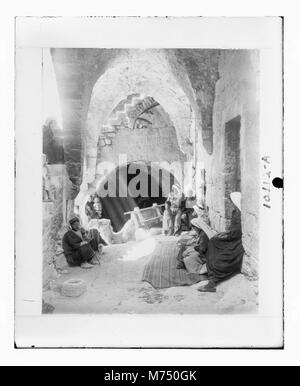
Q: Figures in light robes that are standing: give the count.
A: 2